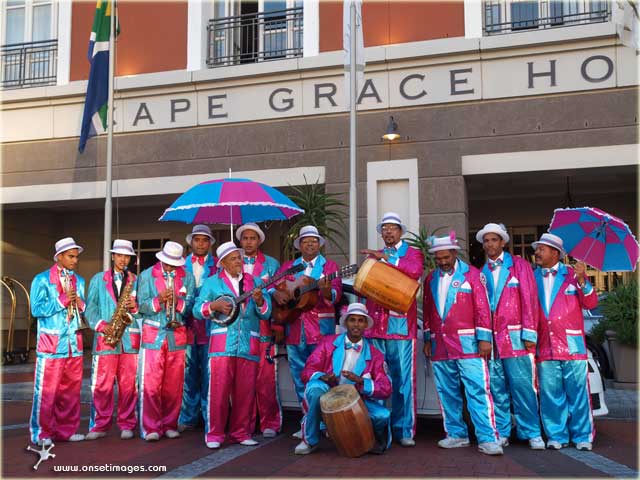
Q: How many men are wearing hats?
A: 12